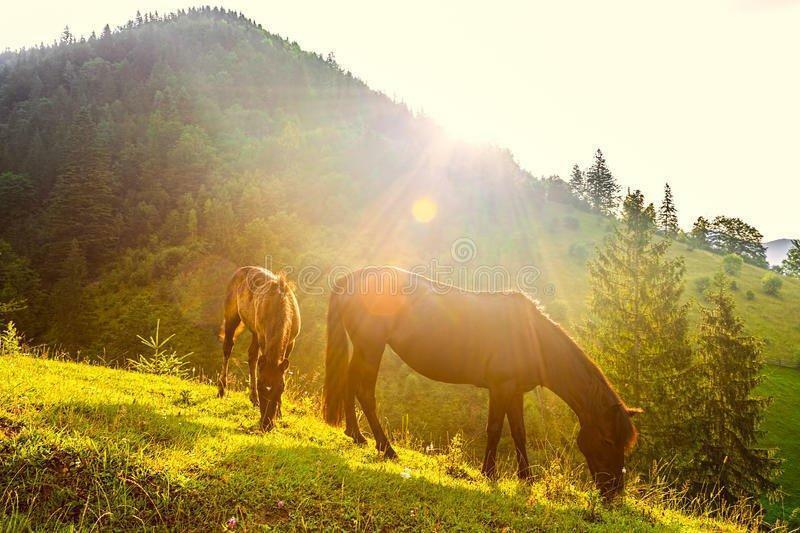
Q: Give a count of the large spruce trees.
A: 2